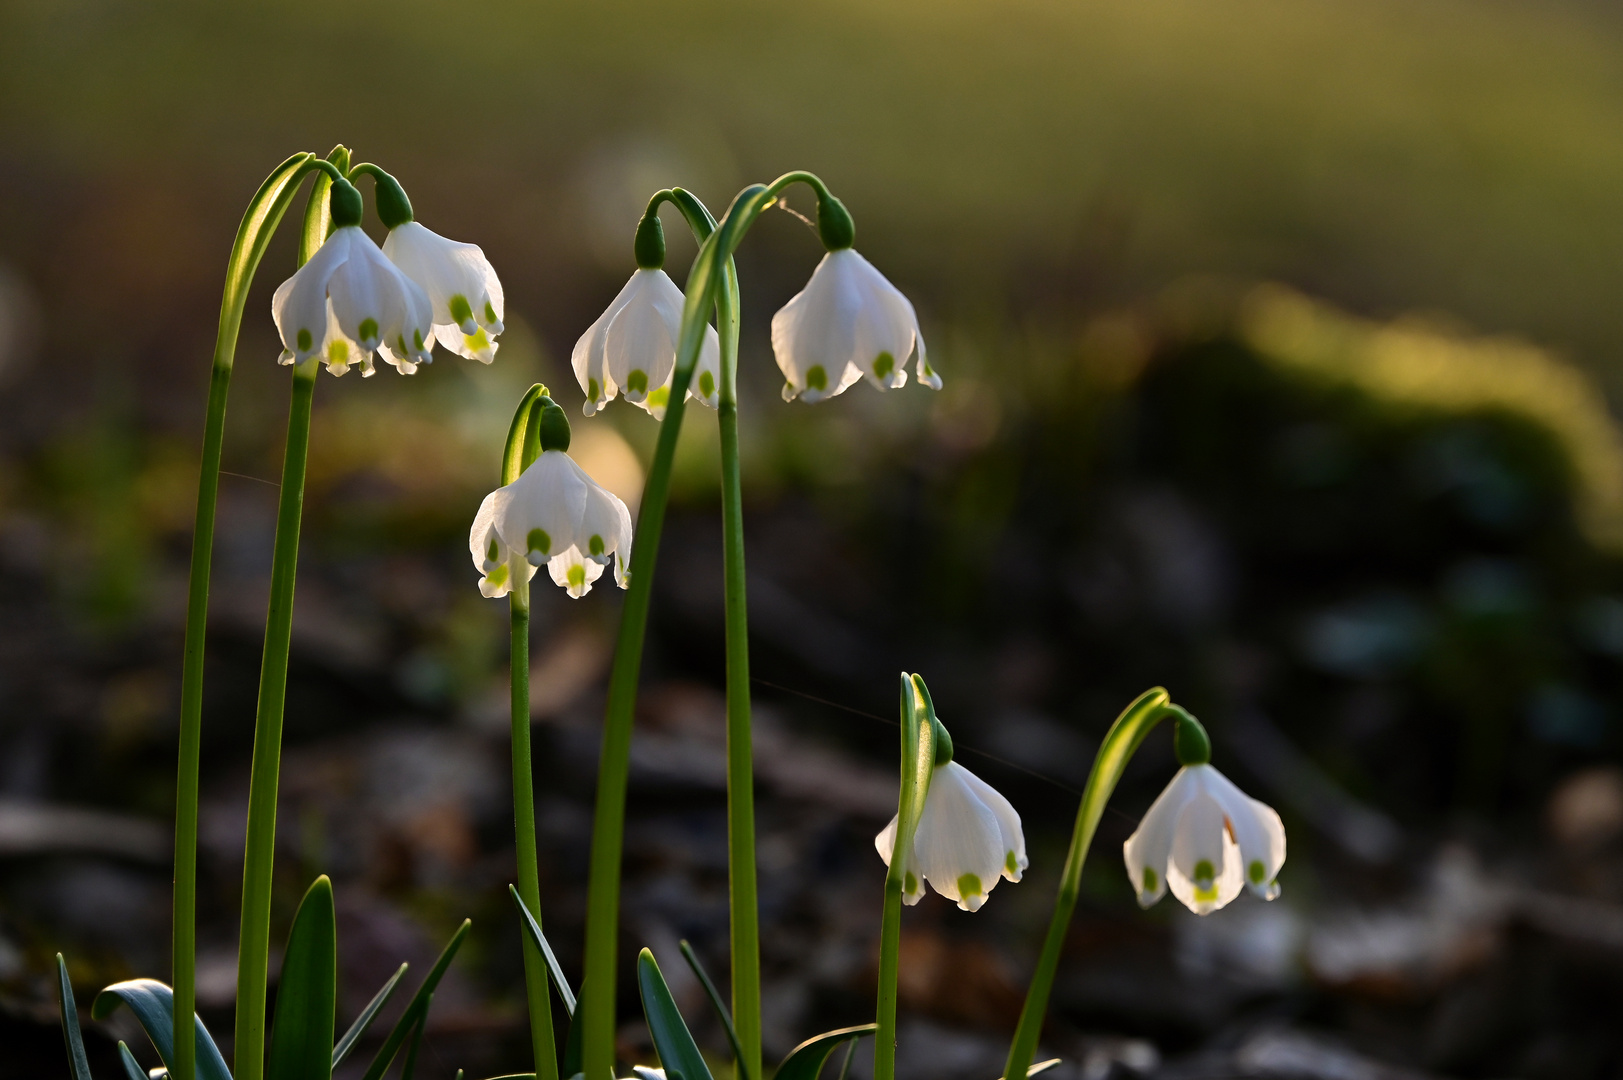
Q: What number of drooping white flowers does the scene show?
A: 7